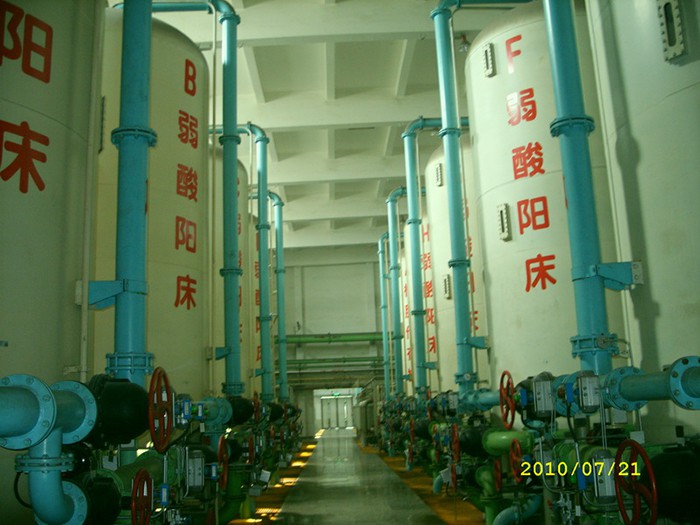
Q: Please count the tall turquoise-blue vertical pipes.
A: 9